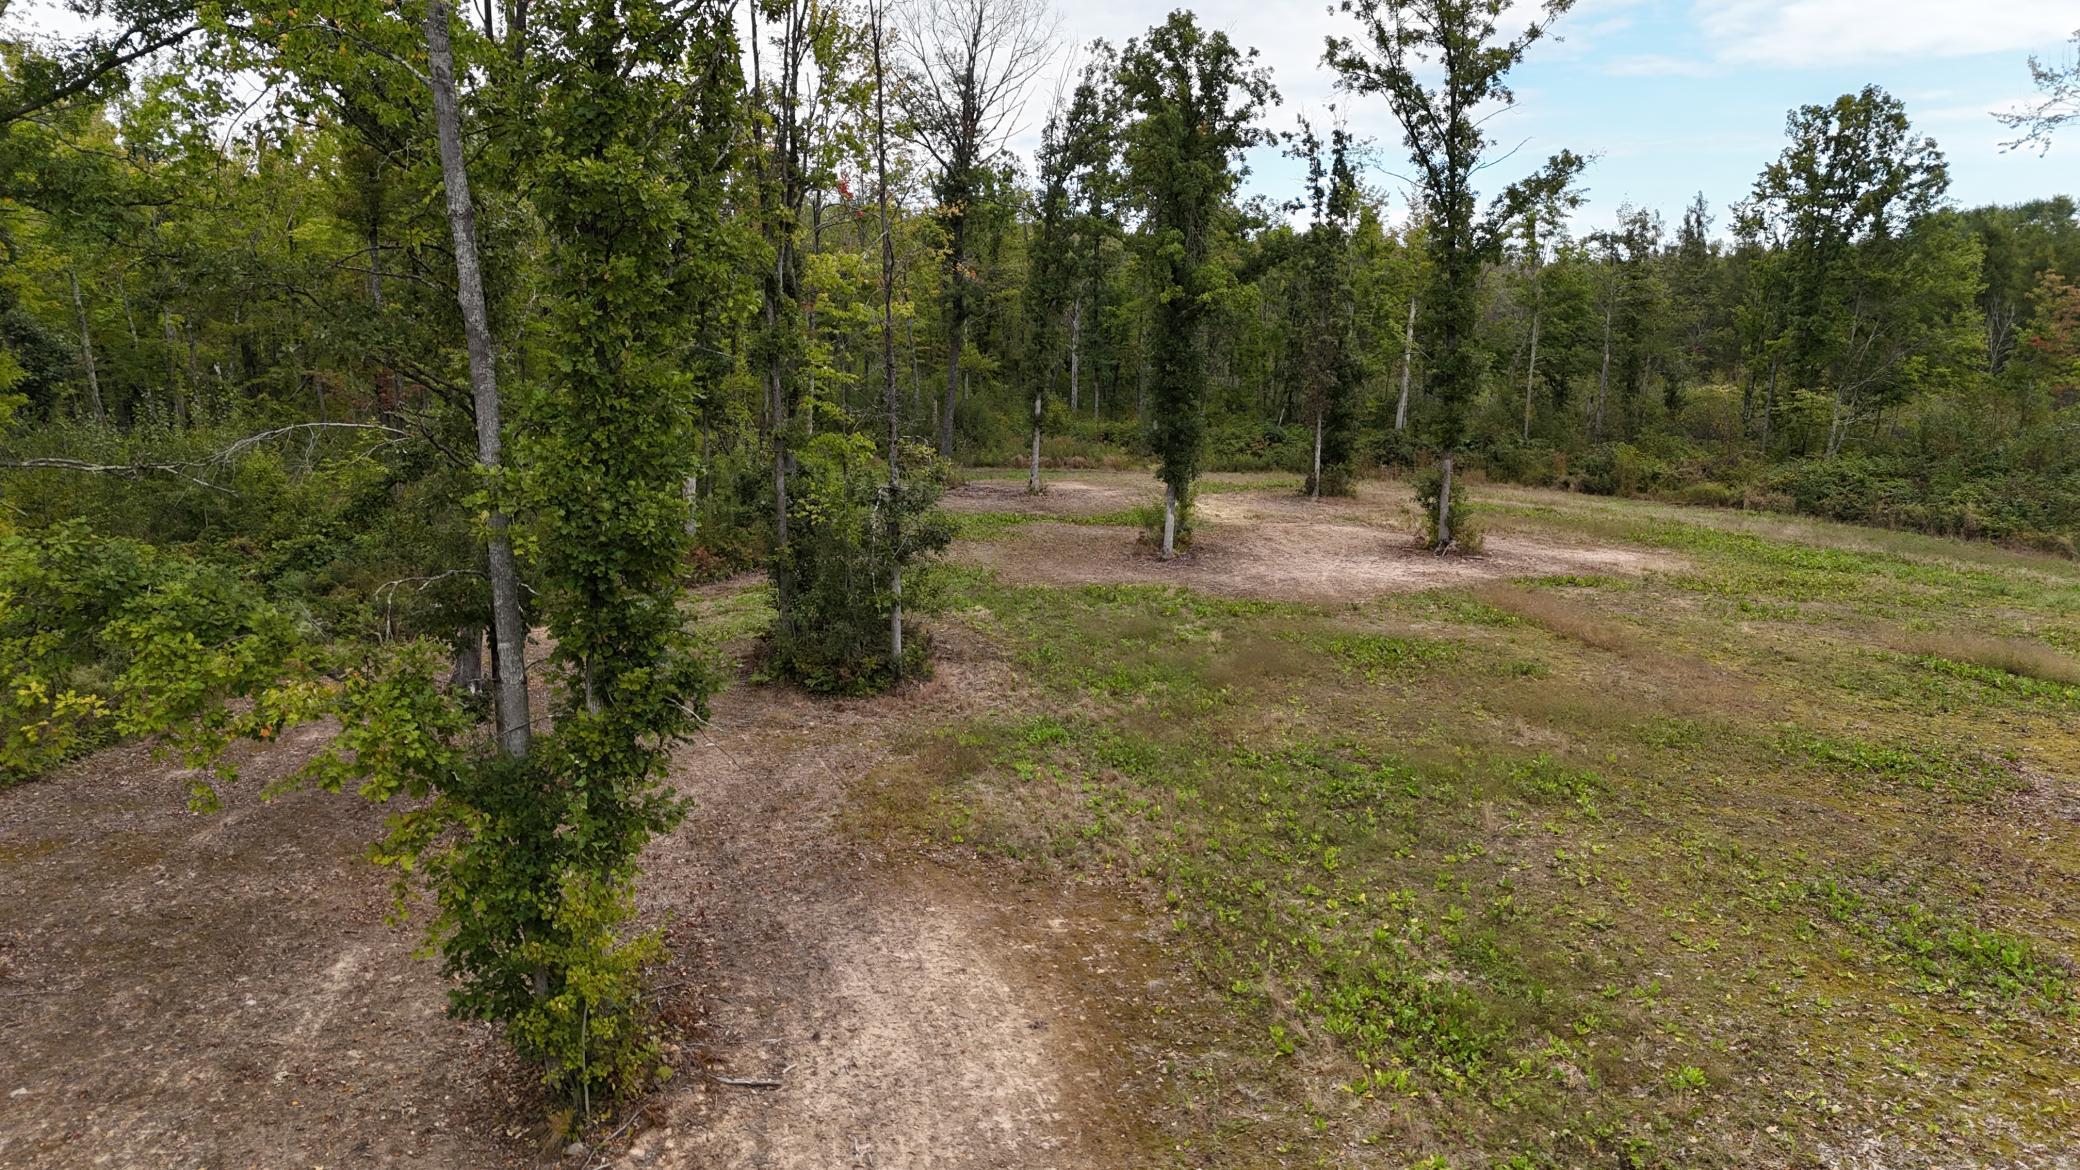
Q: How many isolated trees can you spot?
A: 4